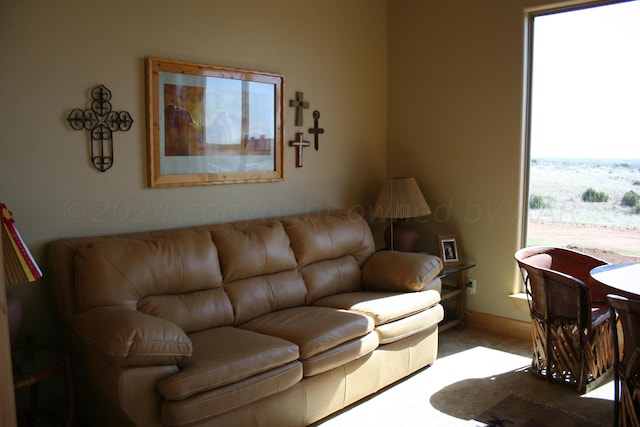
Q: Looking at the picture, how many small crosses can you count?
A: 3